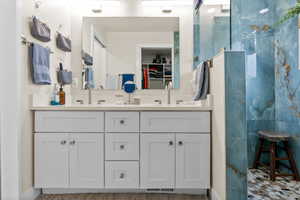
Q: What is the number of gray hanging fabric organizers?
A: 3